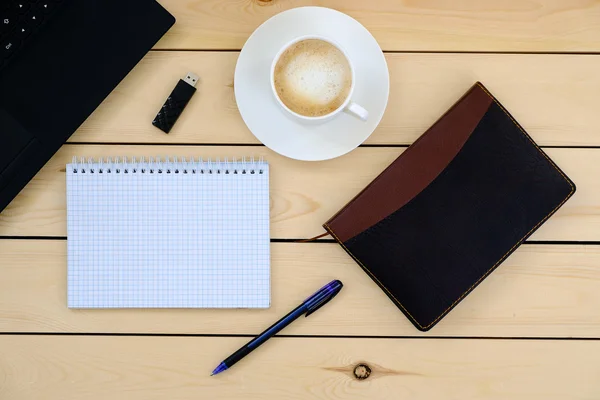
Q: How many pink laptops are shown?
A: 0